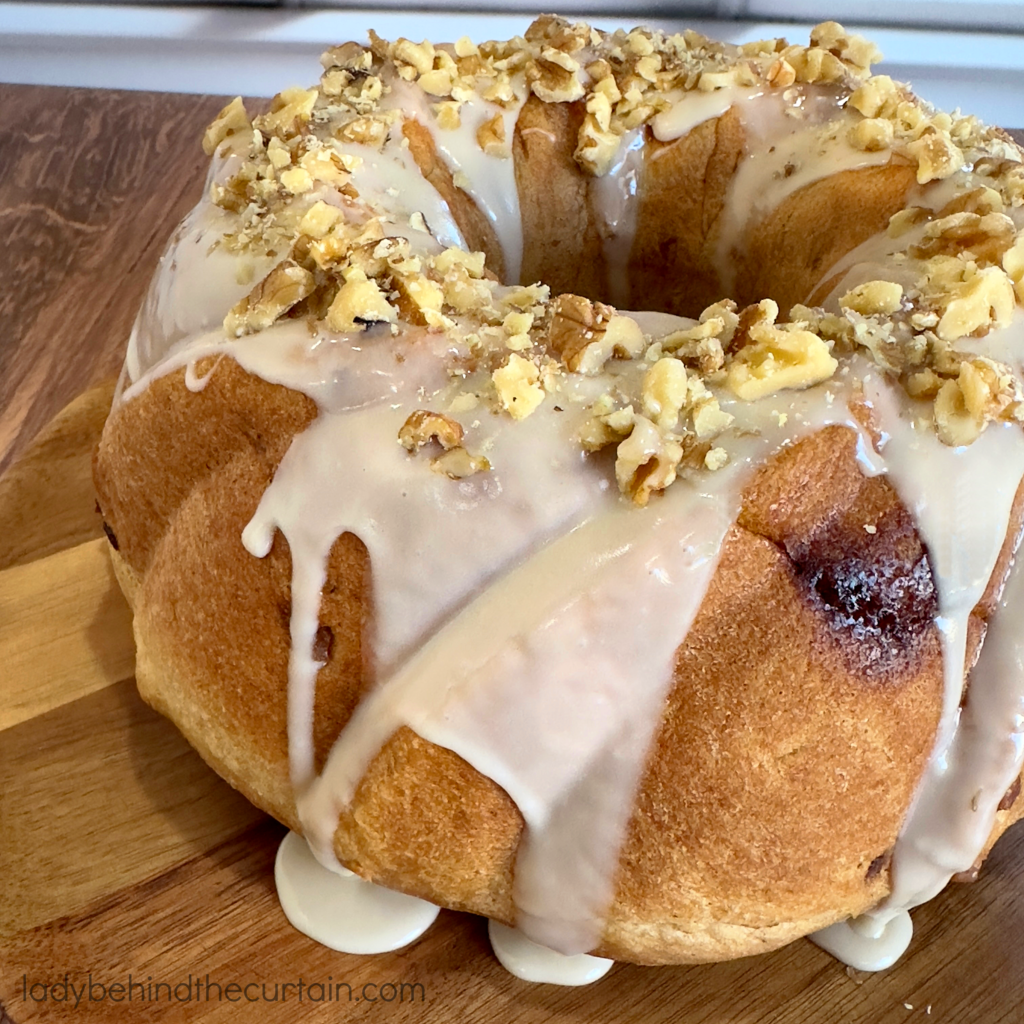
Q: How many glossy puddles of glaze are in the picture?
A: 3